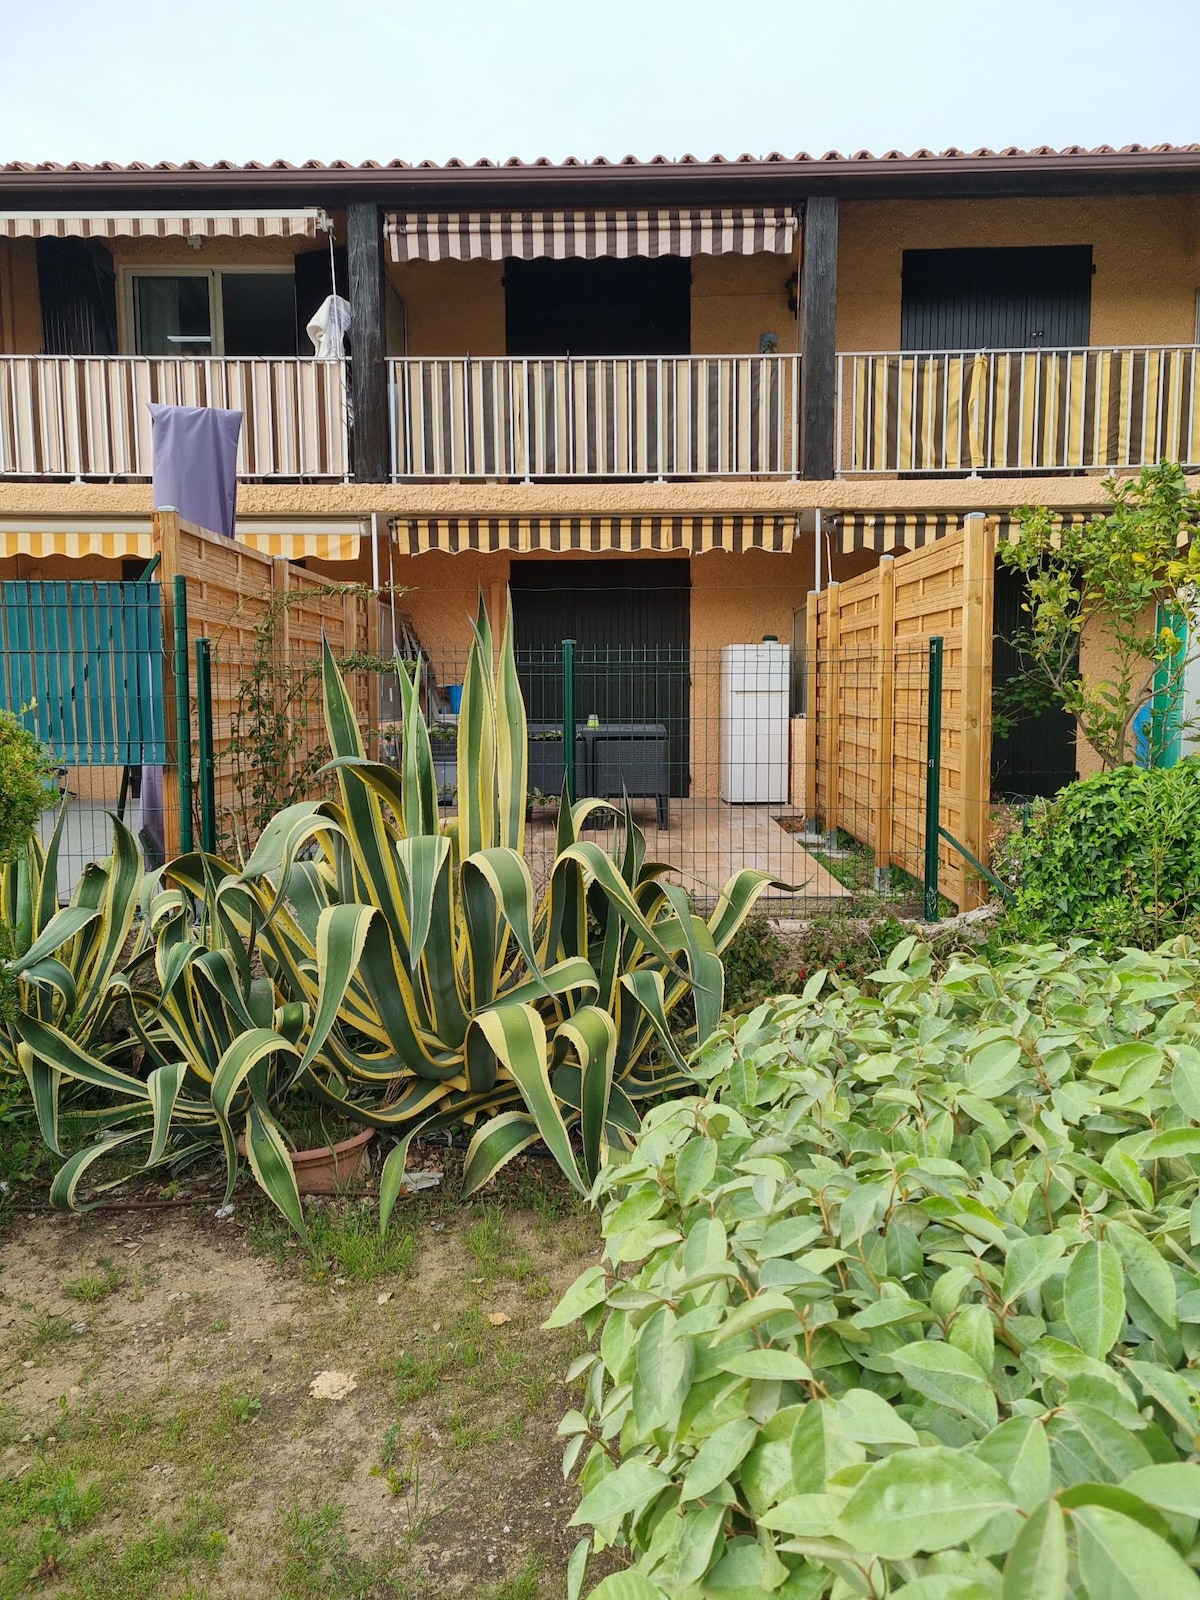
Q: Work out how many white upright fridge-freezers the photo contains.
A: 1